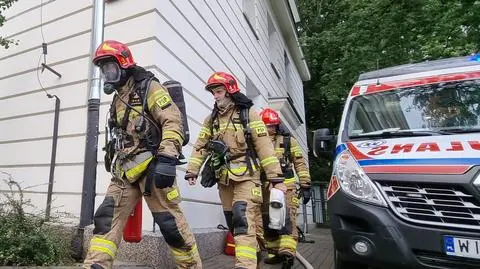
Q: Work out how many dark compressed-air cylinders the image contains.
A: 1